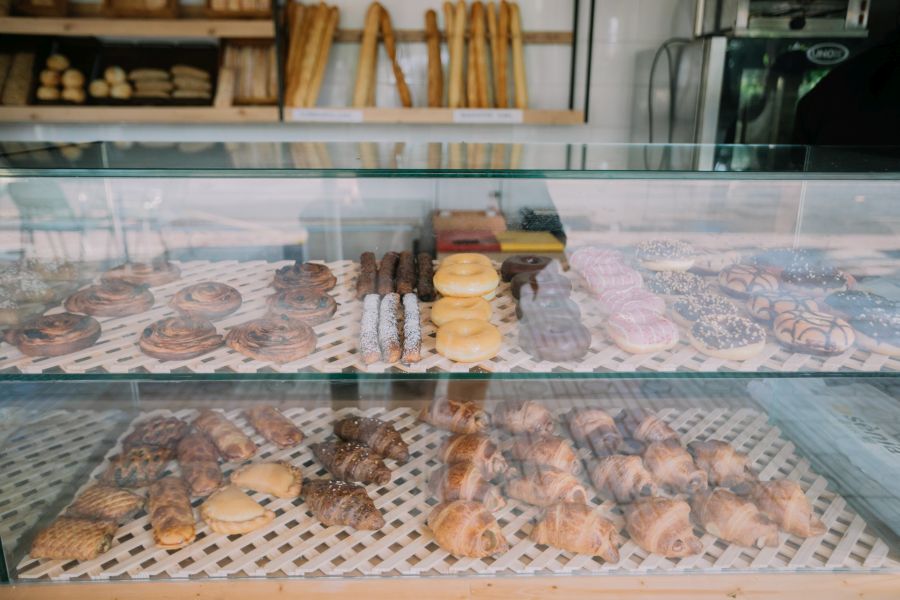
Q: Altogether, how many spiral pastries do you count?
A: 8